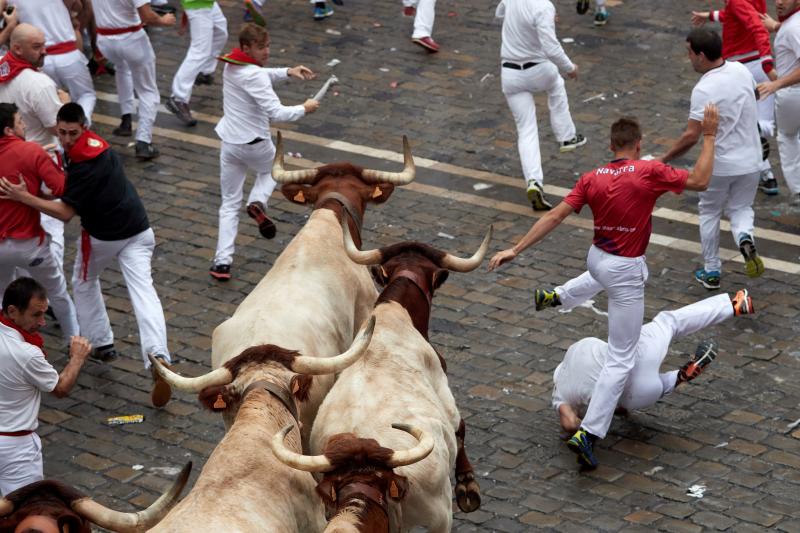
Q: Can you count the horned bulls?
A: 5